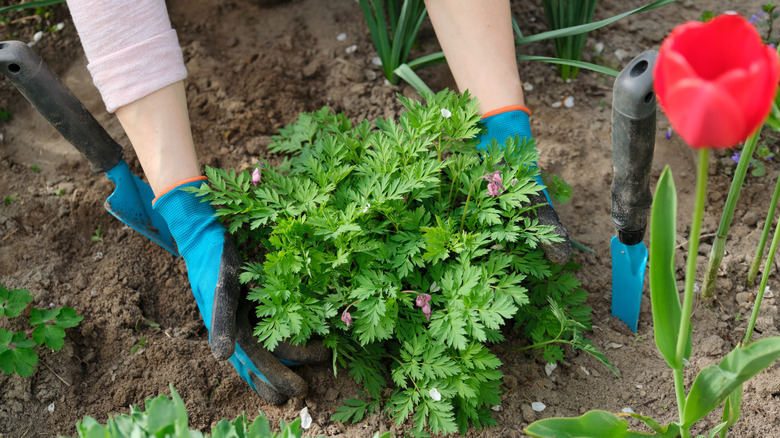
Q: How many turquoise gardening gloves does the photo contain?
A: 2